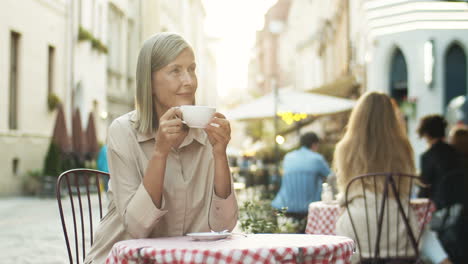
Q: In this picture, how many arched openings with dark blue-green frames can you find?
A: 2